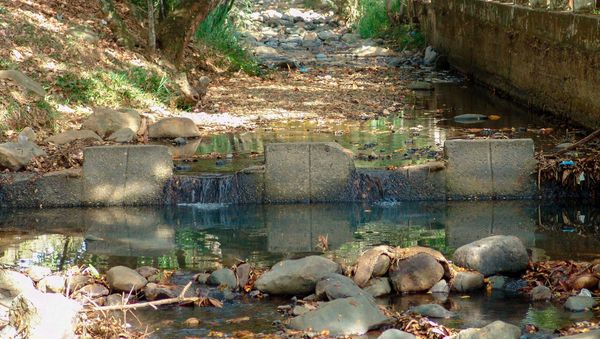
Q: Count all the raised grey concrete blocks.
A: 3